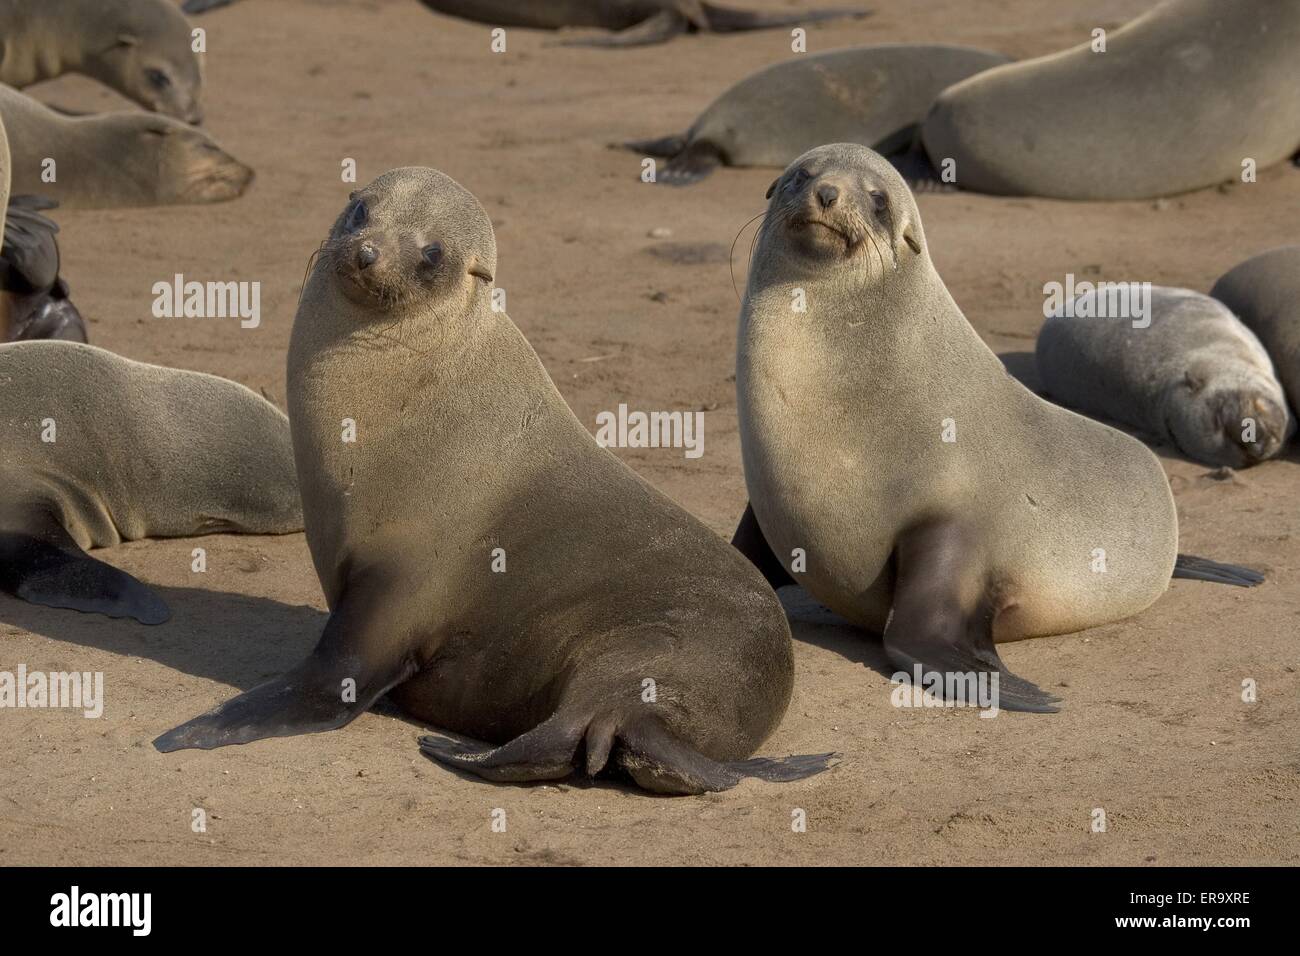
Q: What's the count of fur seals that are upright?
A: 2